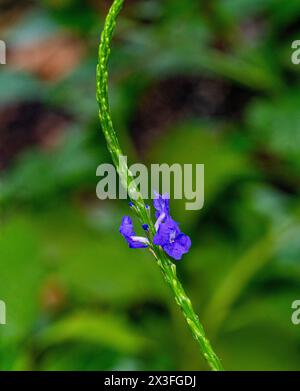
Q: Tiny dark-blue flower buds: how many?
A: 3